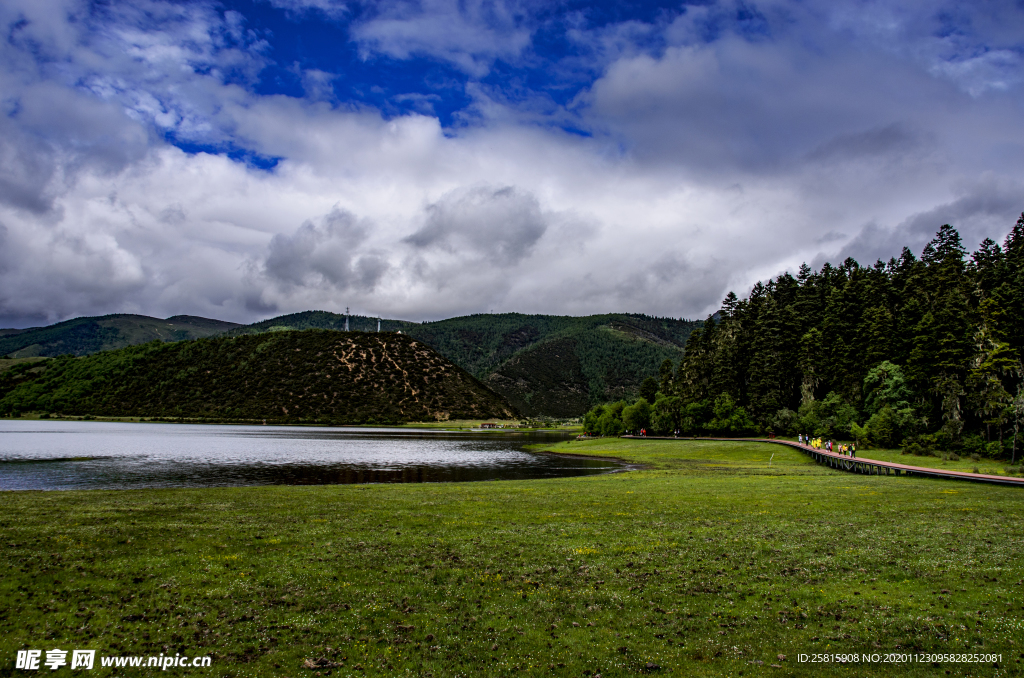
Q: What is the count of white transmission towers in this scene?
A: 2